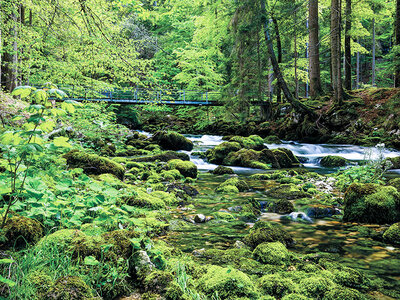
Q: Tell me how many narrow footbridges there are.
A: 1